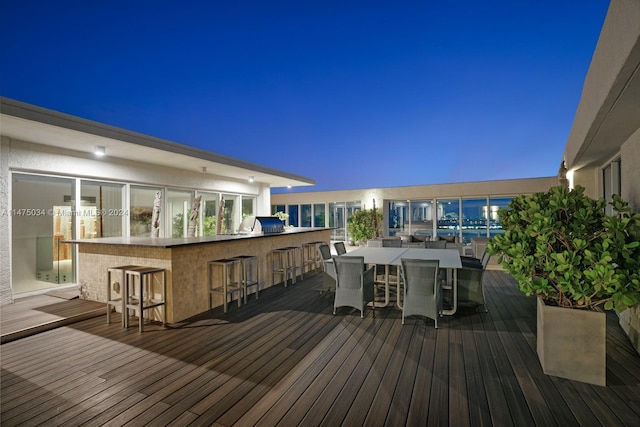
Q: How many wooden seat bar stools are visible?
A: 8